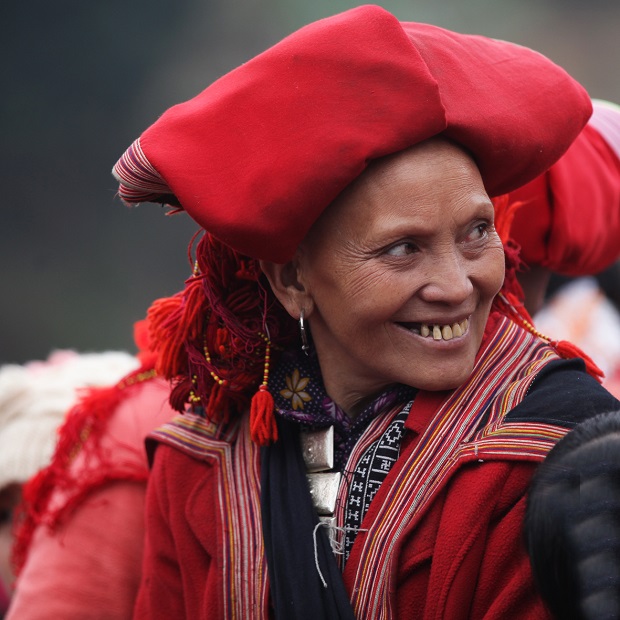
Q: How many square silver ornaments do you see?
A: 2